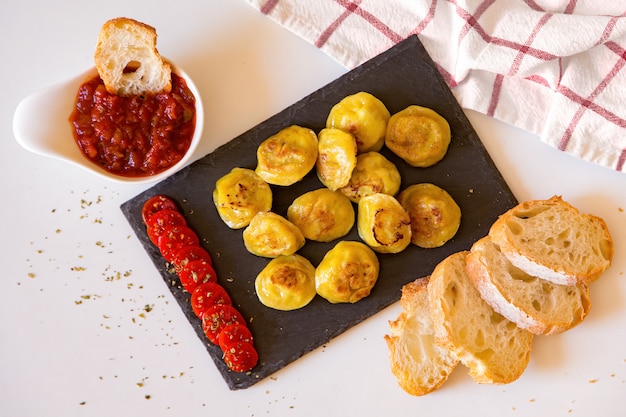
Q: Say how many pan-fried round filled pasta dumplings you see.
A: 12